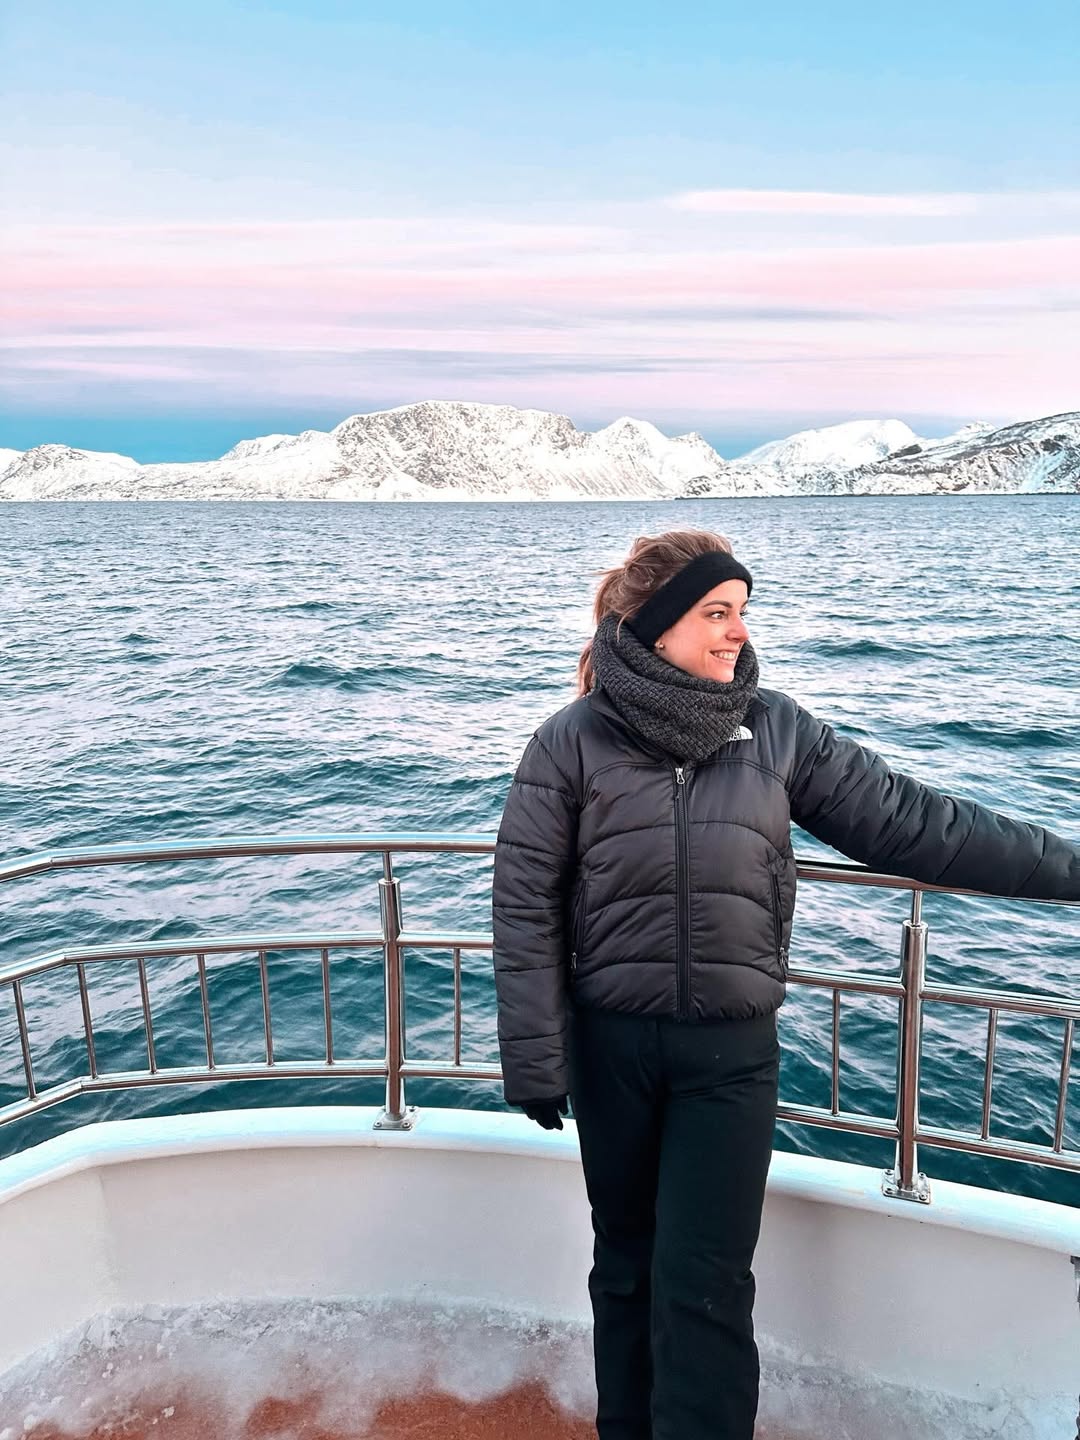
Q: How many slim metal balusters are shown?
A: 10